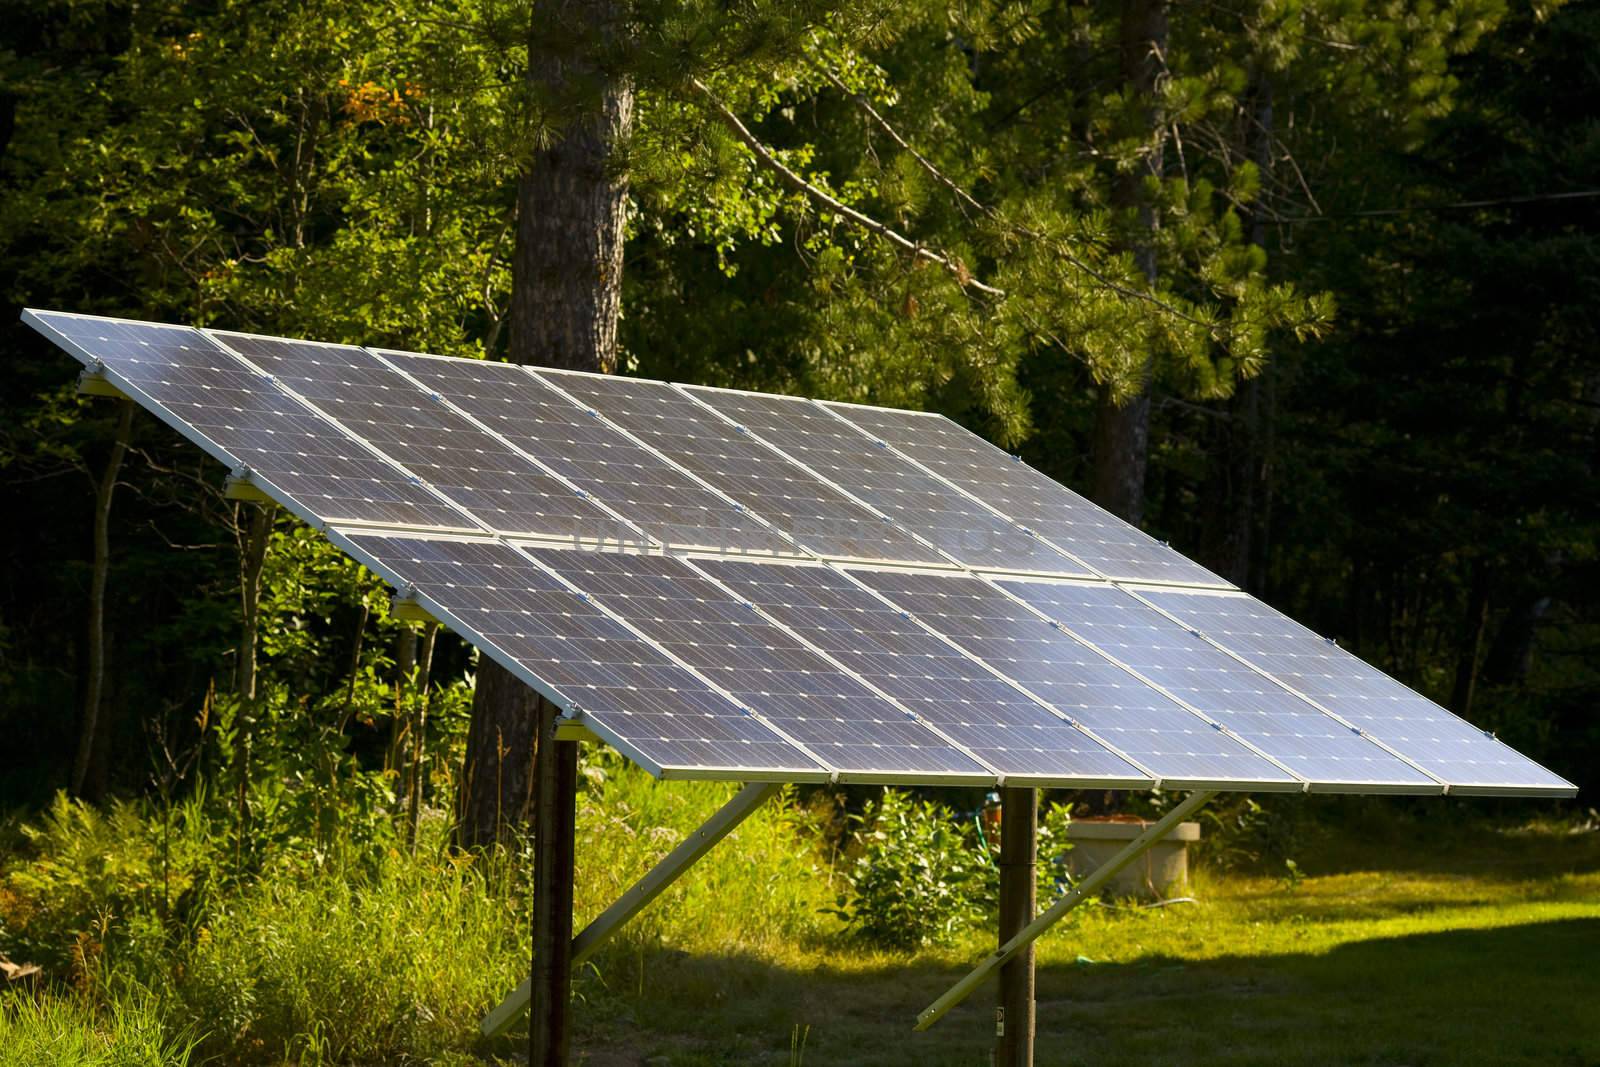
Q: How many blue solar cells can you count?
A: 12